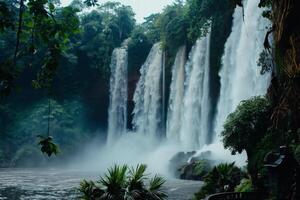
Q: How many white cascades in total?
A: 5